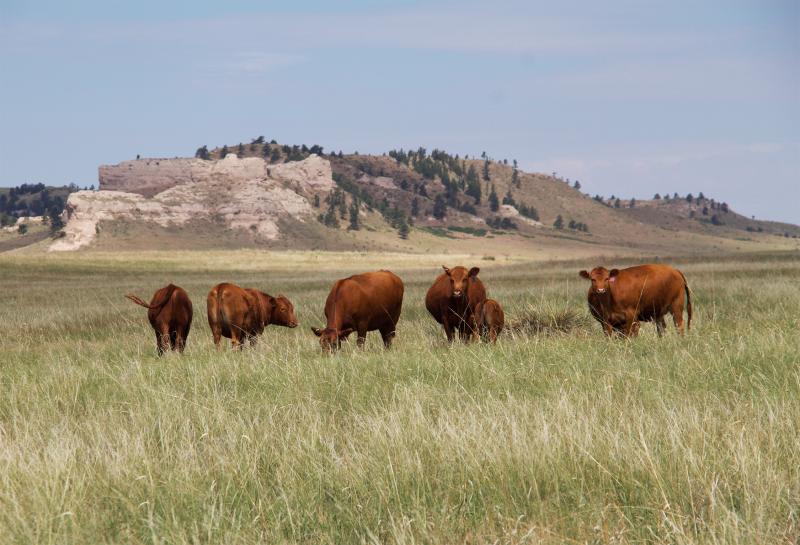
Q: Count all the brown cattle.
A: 6